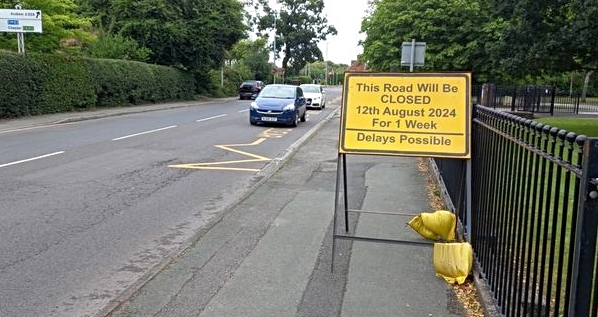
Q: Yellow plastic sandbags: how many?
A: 2